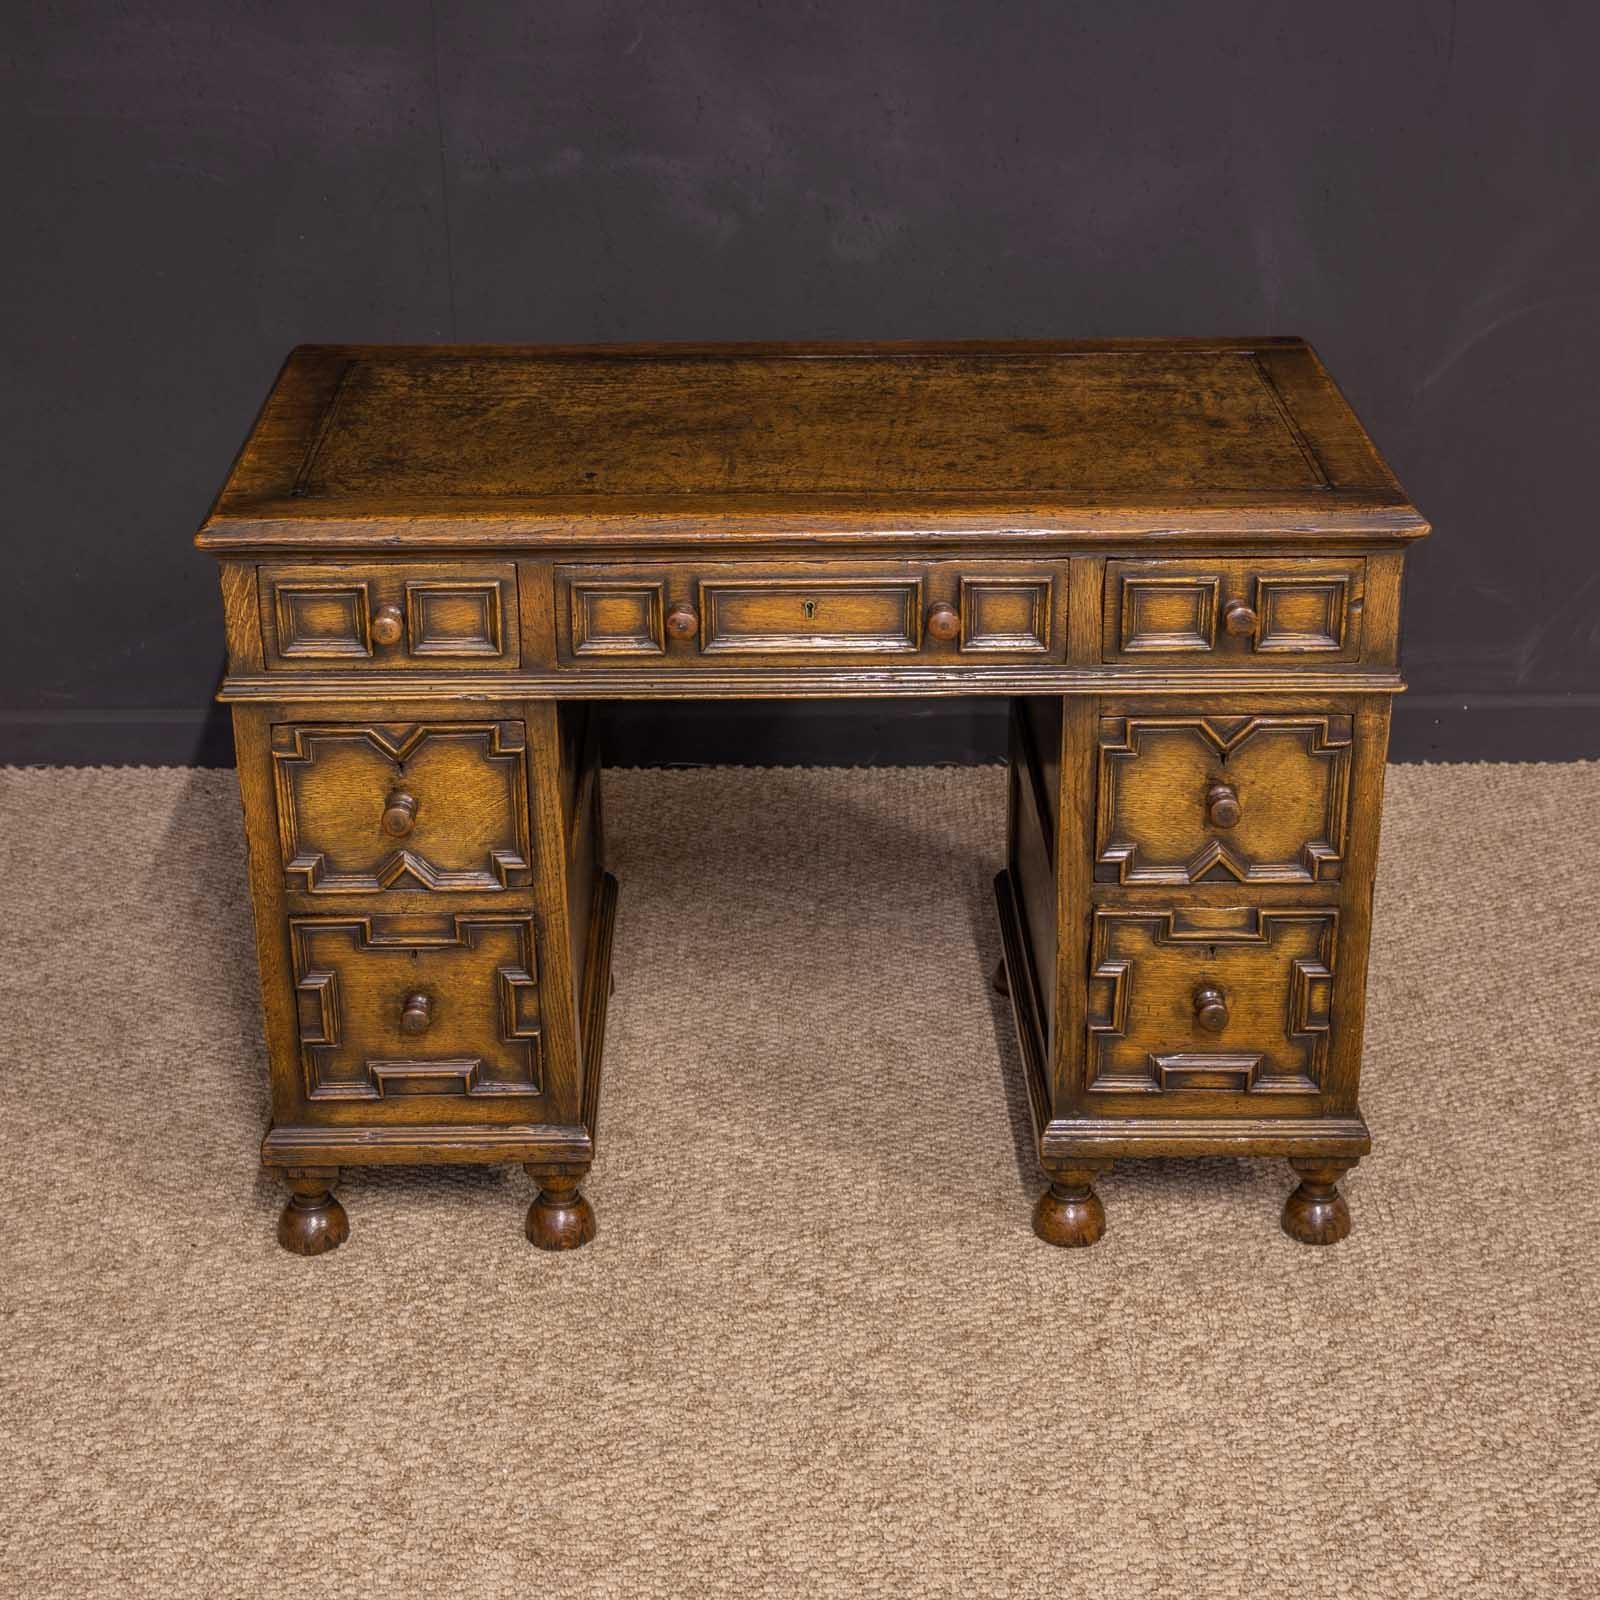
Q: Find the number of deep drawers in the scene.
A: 4